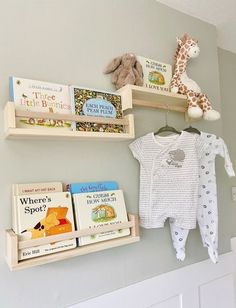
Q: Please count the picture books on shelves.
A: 7